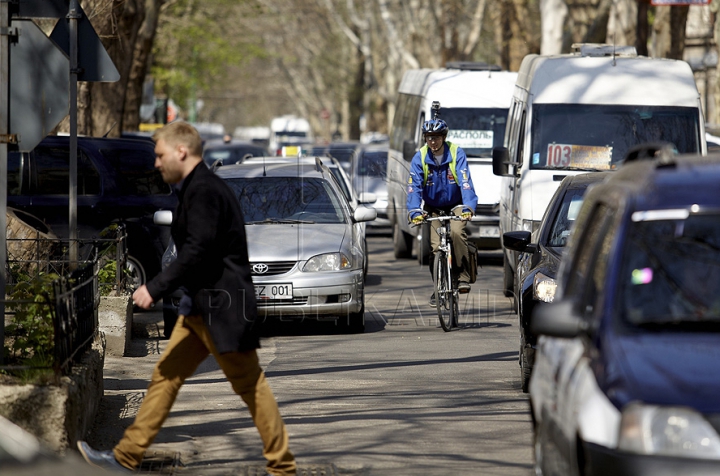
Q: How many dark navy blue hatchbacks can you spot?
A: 1